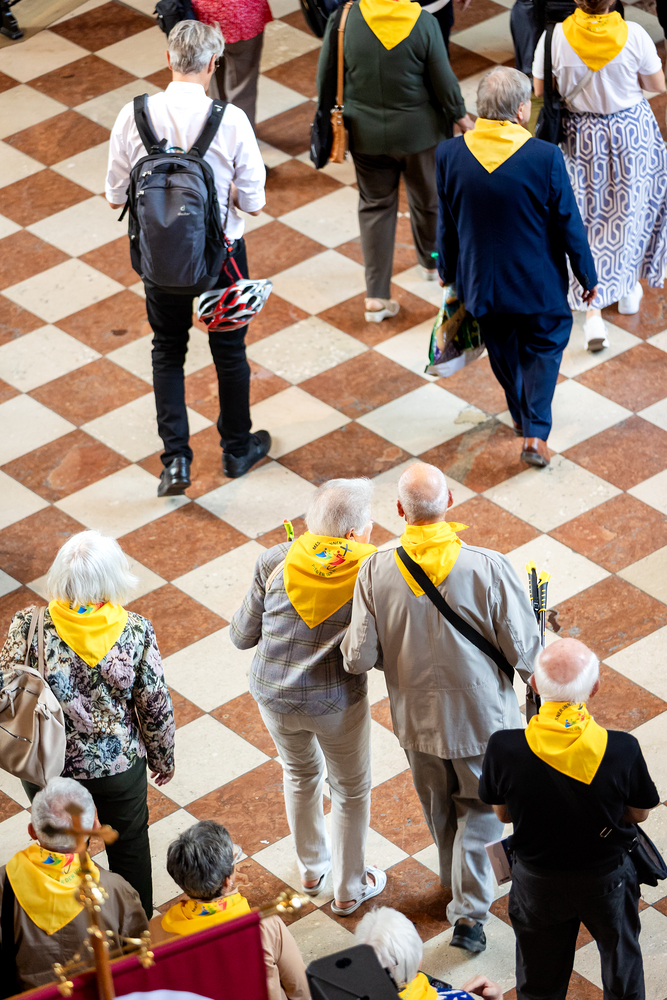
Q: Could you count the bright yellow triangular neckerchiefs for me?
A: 10